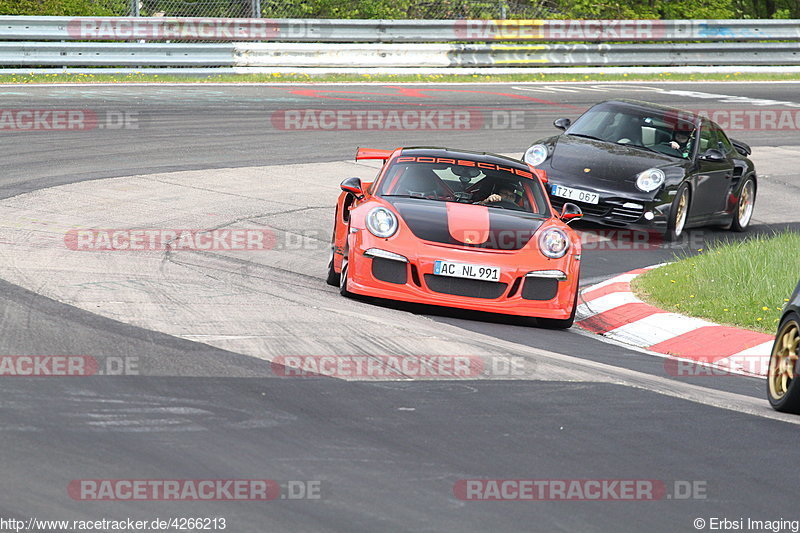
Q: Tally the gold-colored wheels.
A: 3